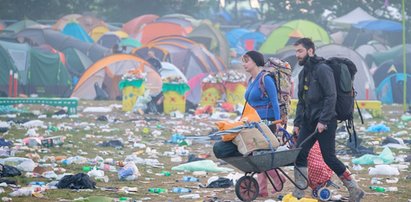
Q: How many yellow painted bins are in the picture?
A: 4